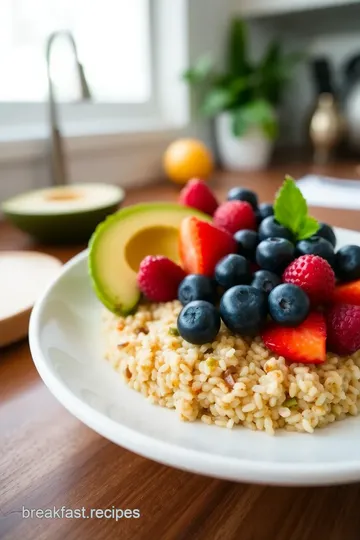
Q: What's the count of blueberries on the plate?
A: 14